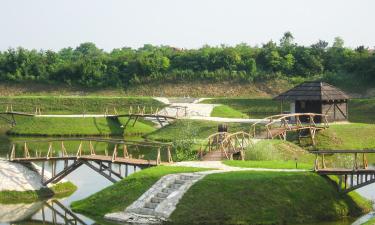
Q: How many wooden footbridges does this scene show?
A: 6